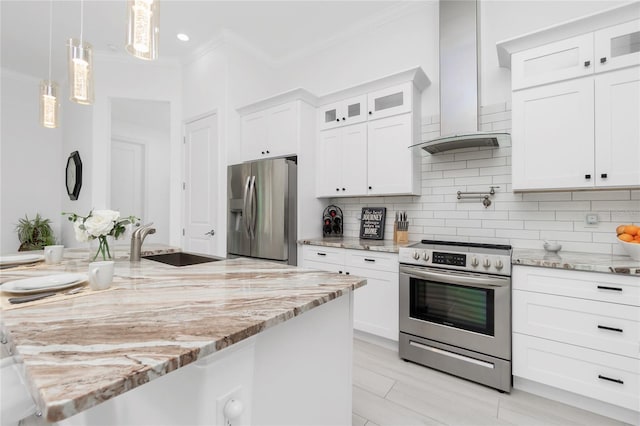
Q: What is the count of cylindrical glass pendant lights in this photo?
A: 3